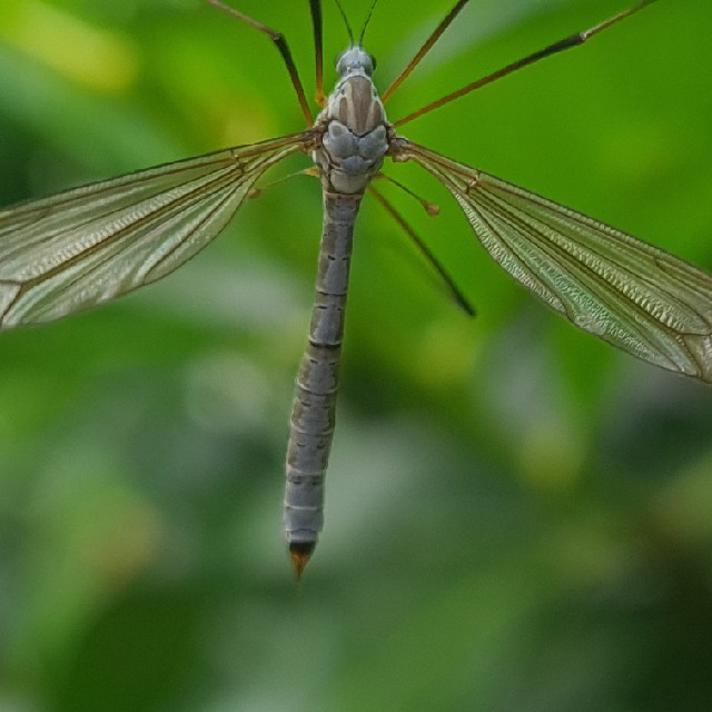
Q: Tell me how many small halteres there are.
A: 2